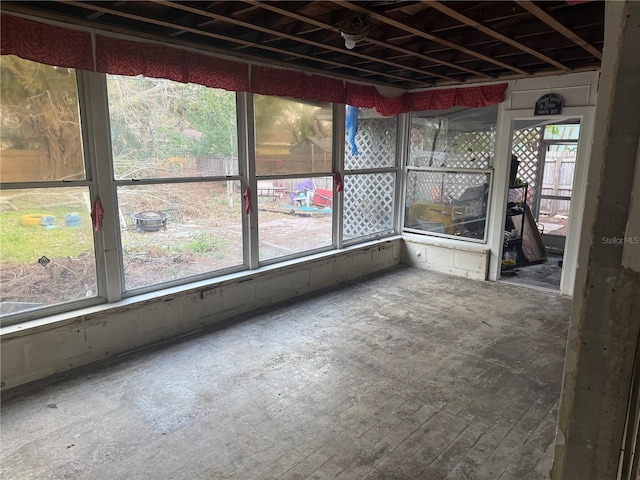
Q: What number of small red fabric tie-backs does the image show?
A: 3